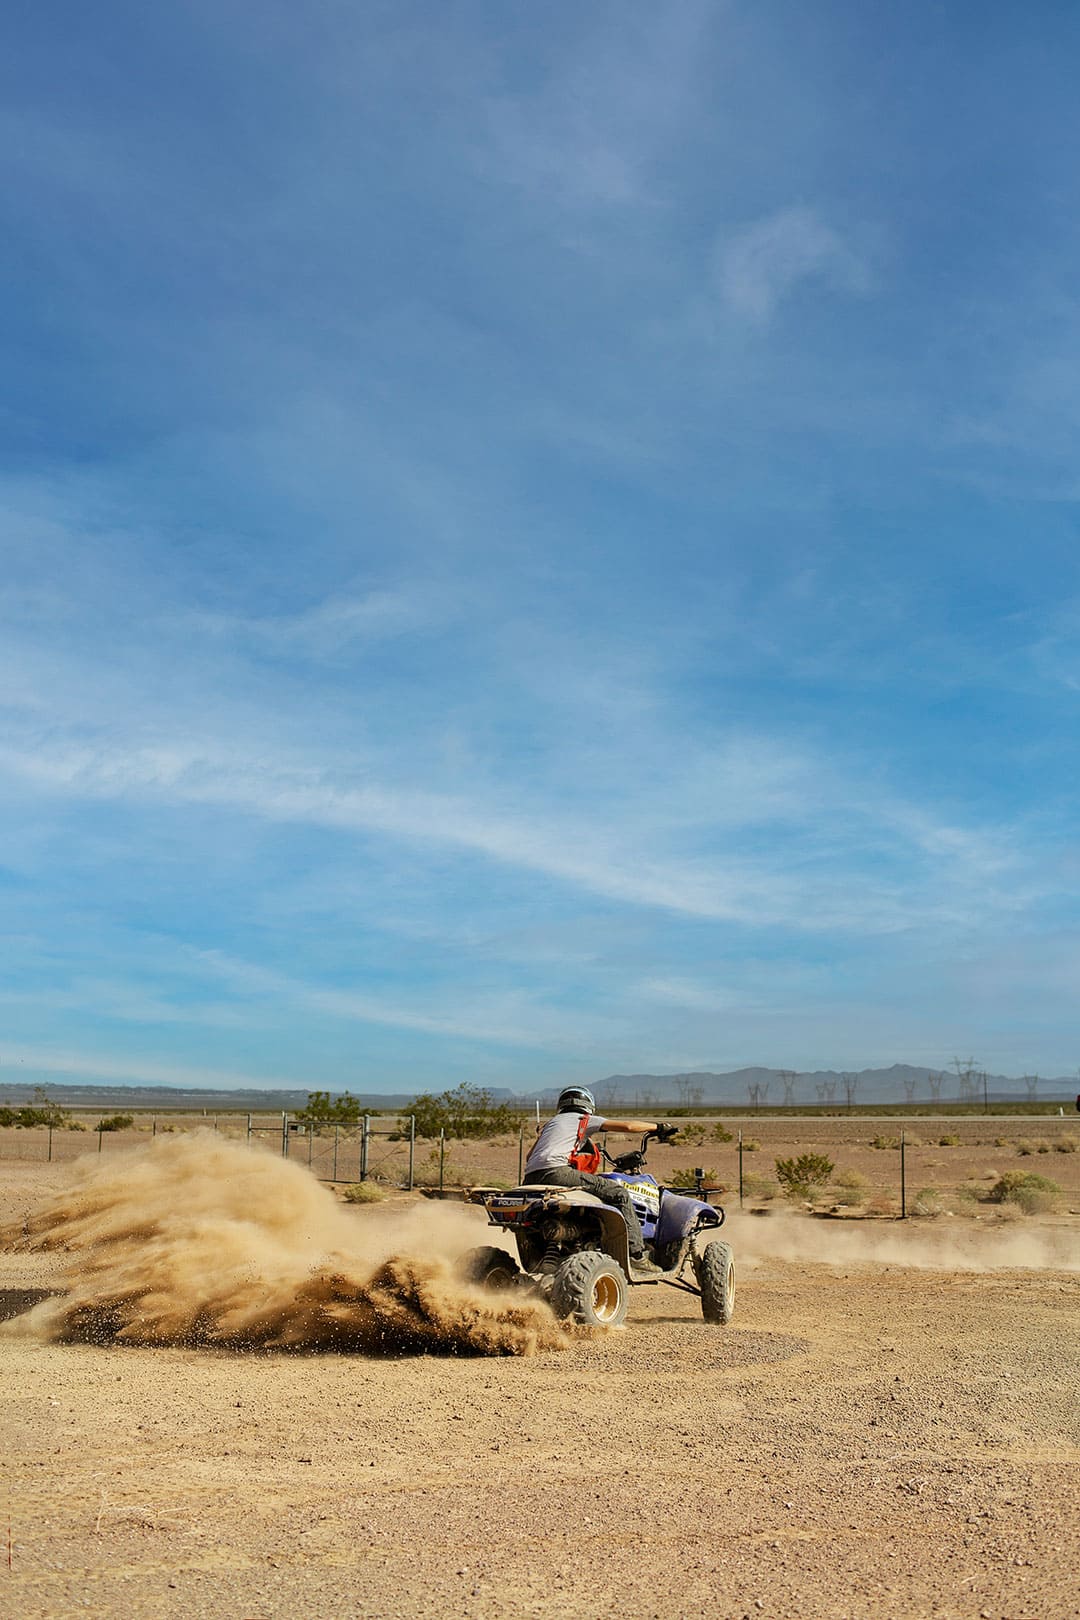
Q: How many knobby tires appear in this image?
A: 3